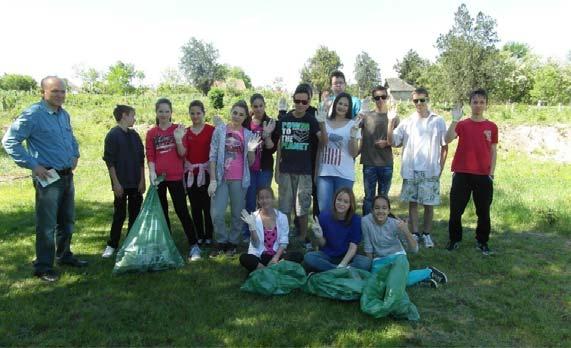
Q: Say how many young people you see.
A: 14